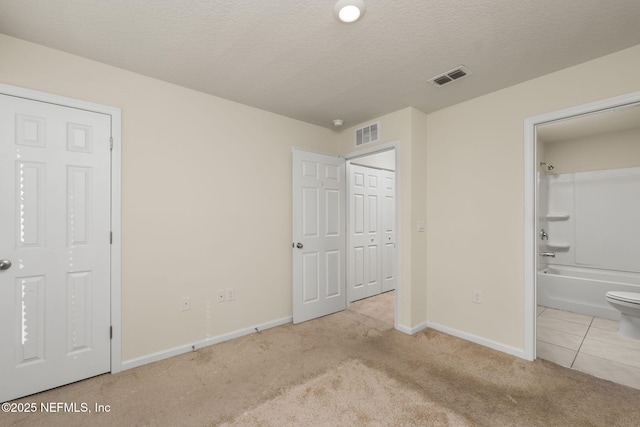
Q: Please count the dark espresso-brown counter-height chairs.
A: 0